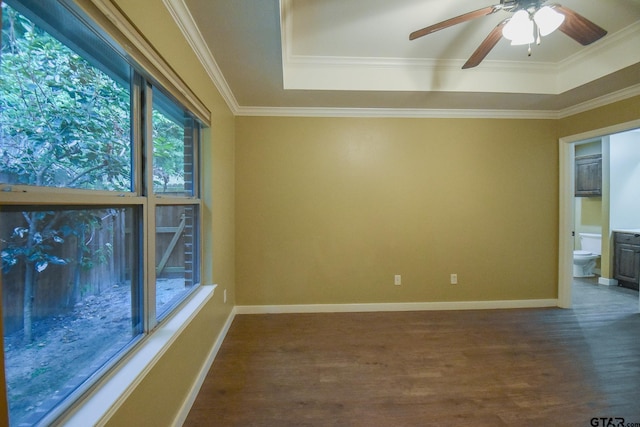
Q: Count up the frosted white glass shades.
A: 3